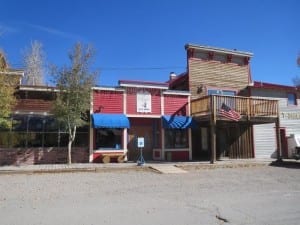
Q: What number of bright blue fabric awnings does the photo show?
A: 2